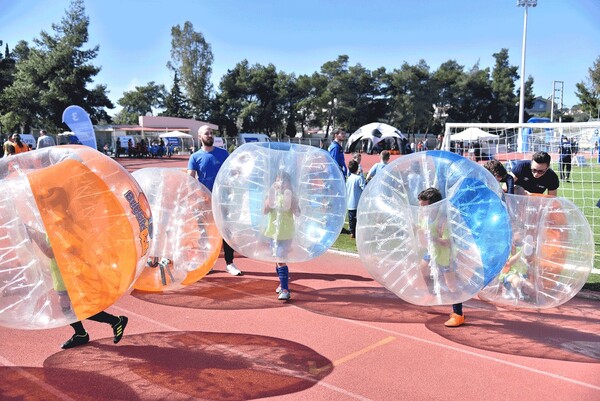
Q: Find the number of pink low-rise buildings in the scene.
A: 1